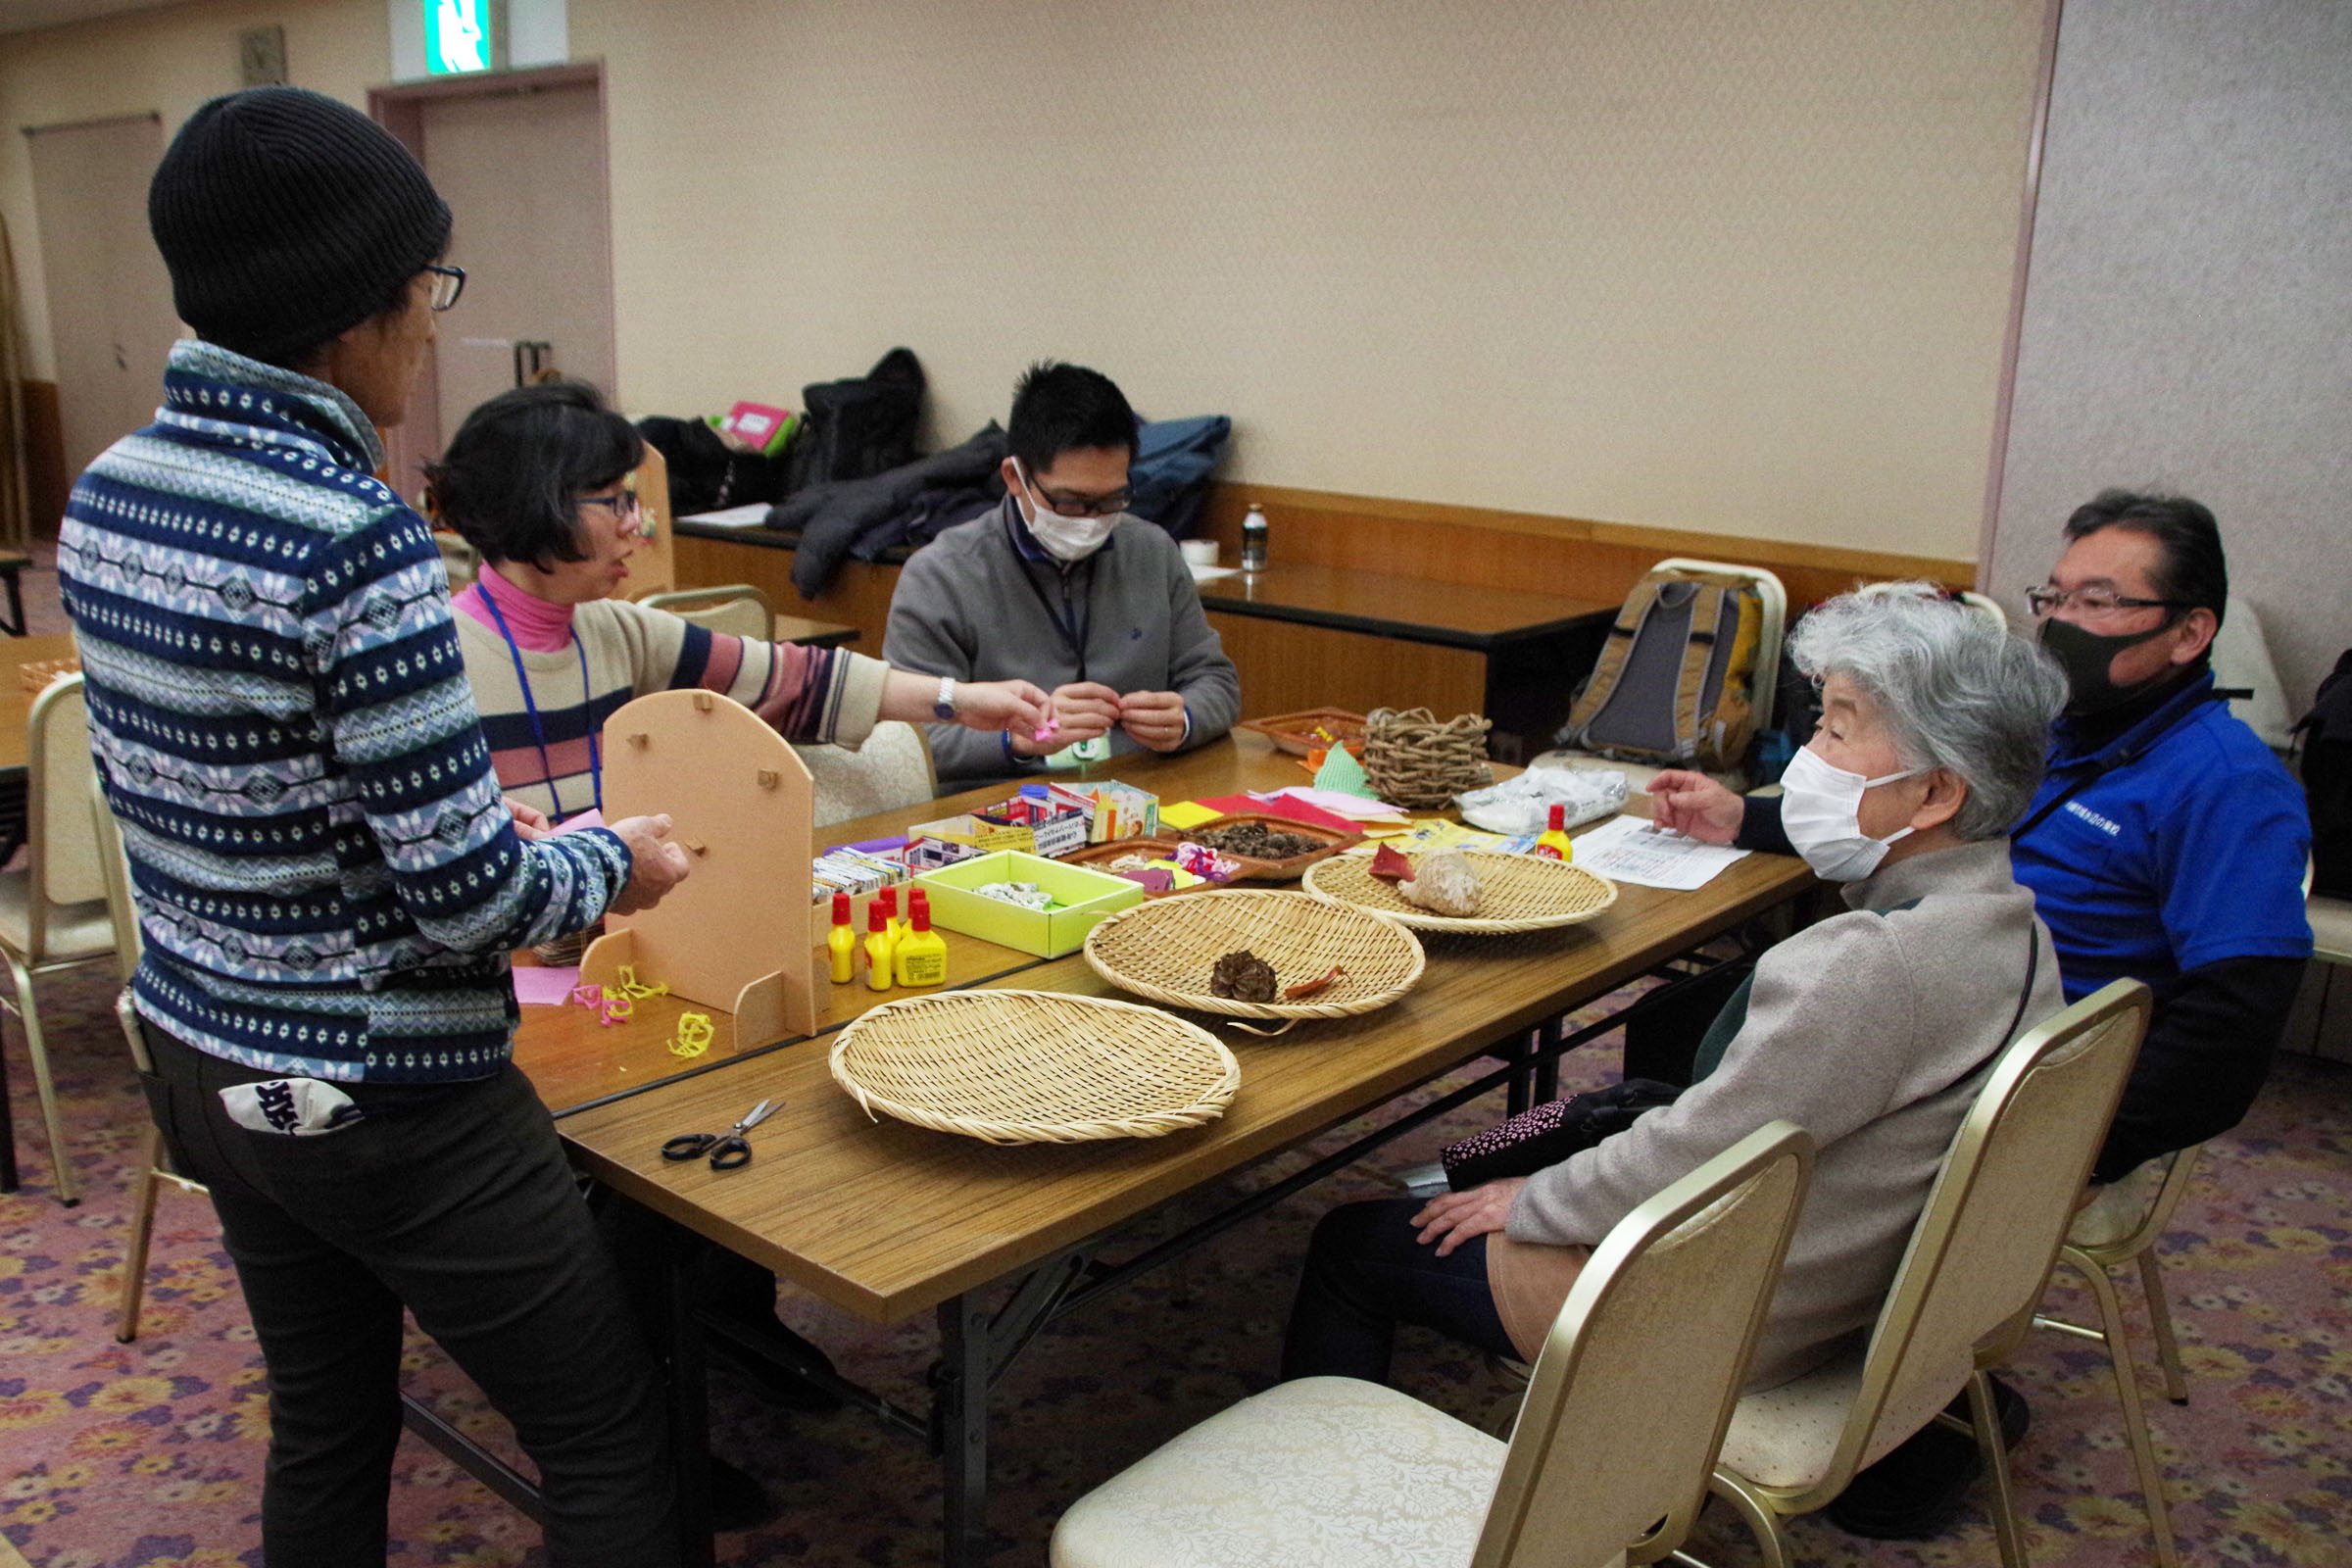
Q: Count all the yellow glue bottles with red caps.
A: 6